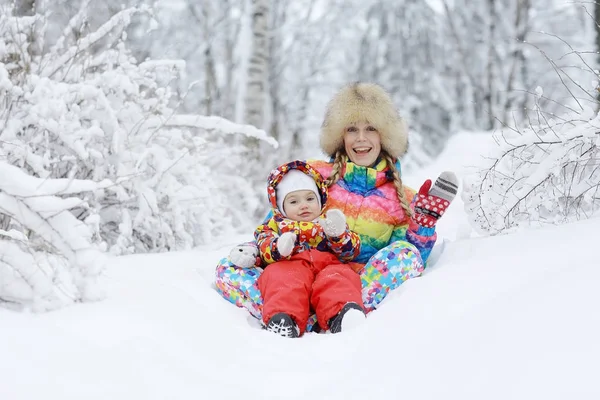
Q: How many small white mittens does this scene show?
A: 2